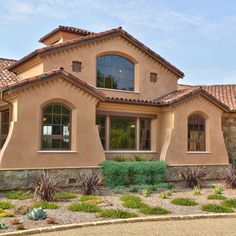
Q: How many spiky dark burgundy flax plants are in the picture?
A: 4